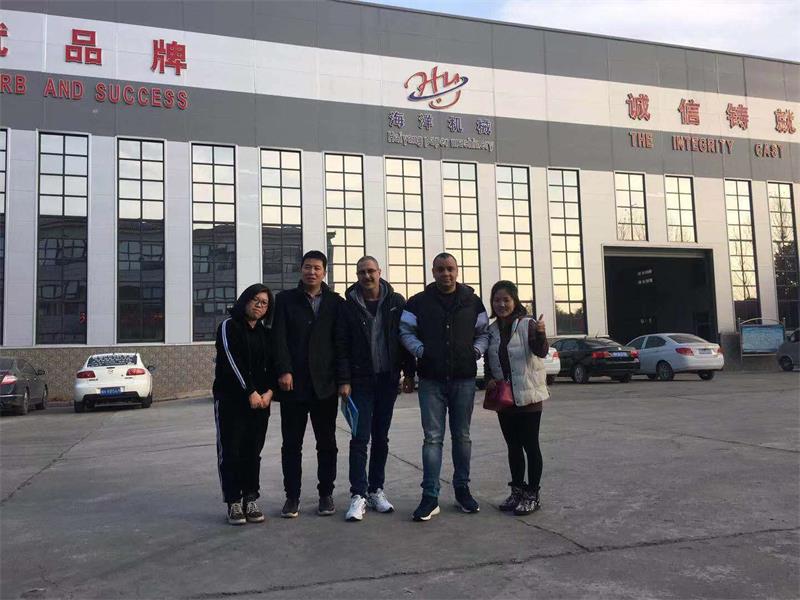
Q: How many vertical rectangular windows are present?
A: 14